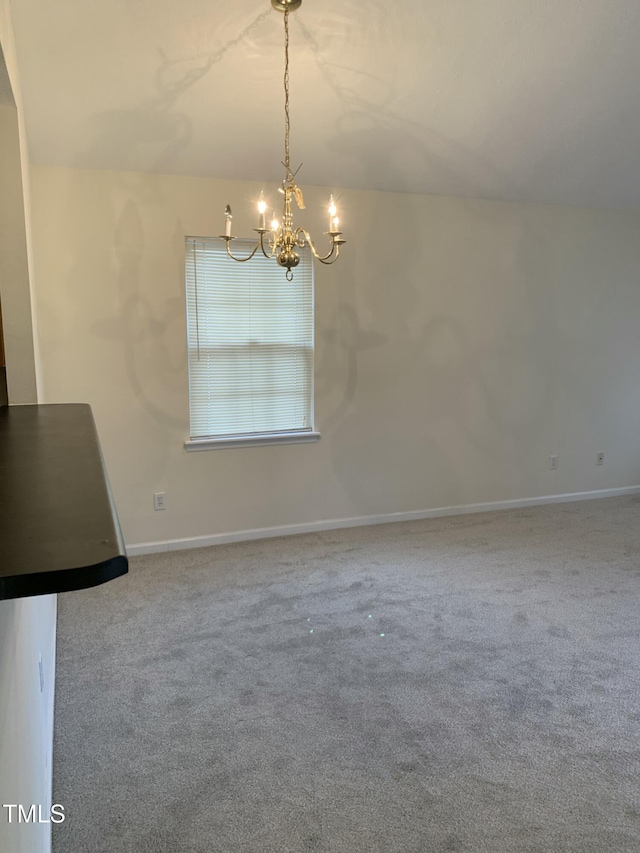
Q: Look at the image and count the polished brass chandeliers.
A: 1